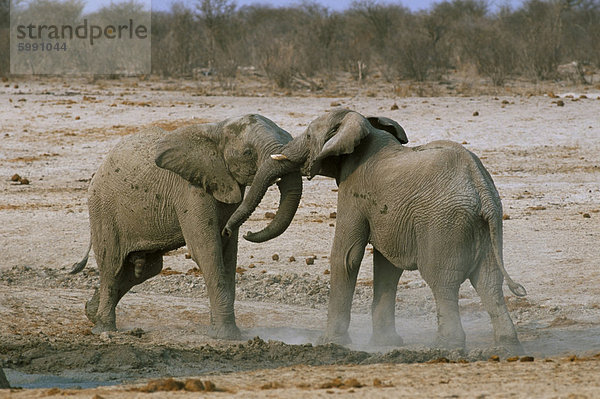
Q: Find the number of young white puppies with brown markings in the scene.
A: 0